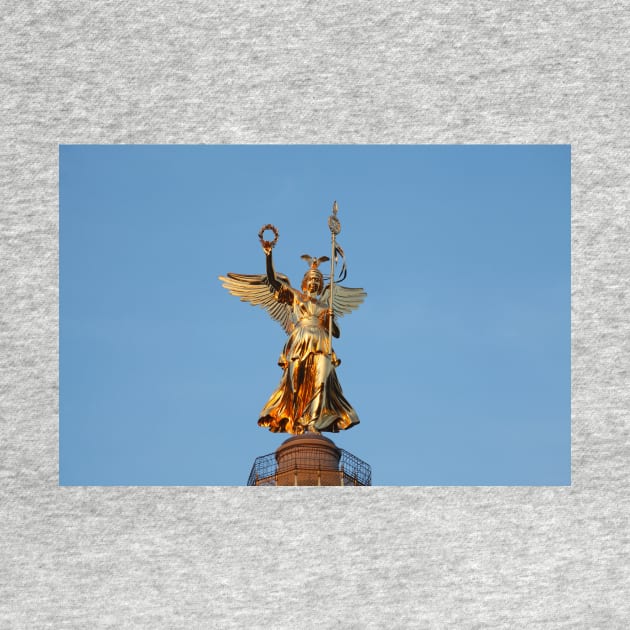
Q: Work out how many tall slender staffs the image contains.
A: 1